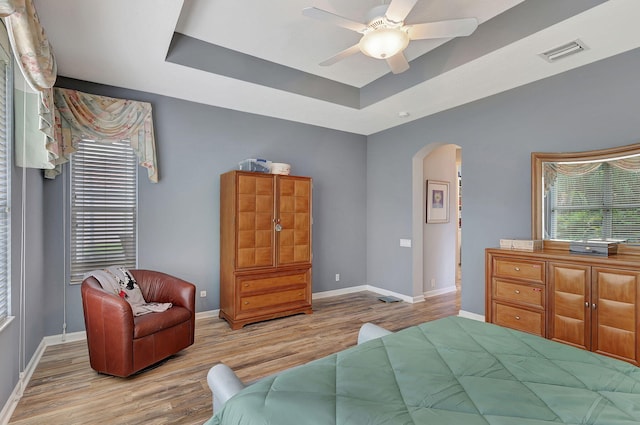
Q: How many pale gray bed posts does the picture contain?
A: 2